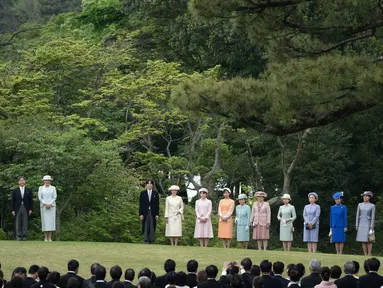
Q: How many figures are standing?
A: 12